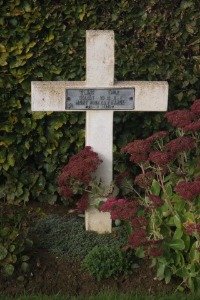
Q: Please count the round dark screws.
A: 2